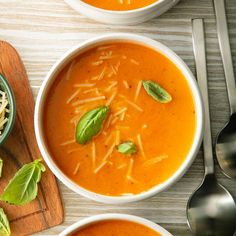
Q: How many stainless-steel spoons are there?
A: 2